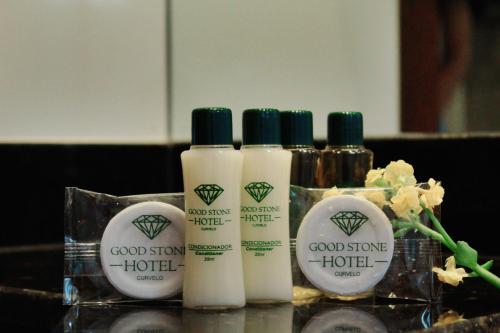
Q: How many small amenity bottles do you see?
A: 4